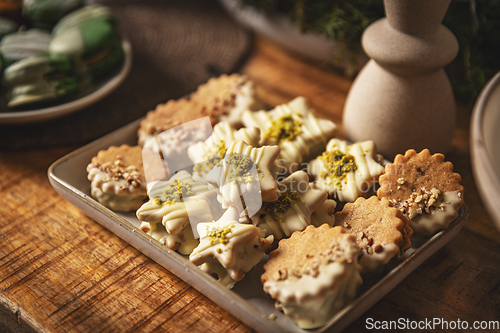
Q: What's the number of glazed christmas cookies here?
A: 13